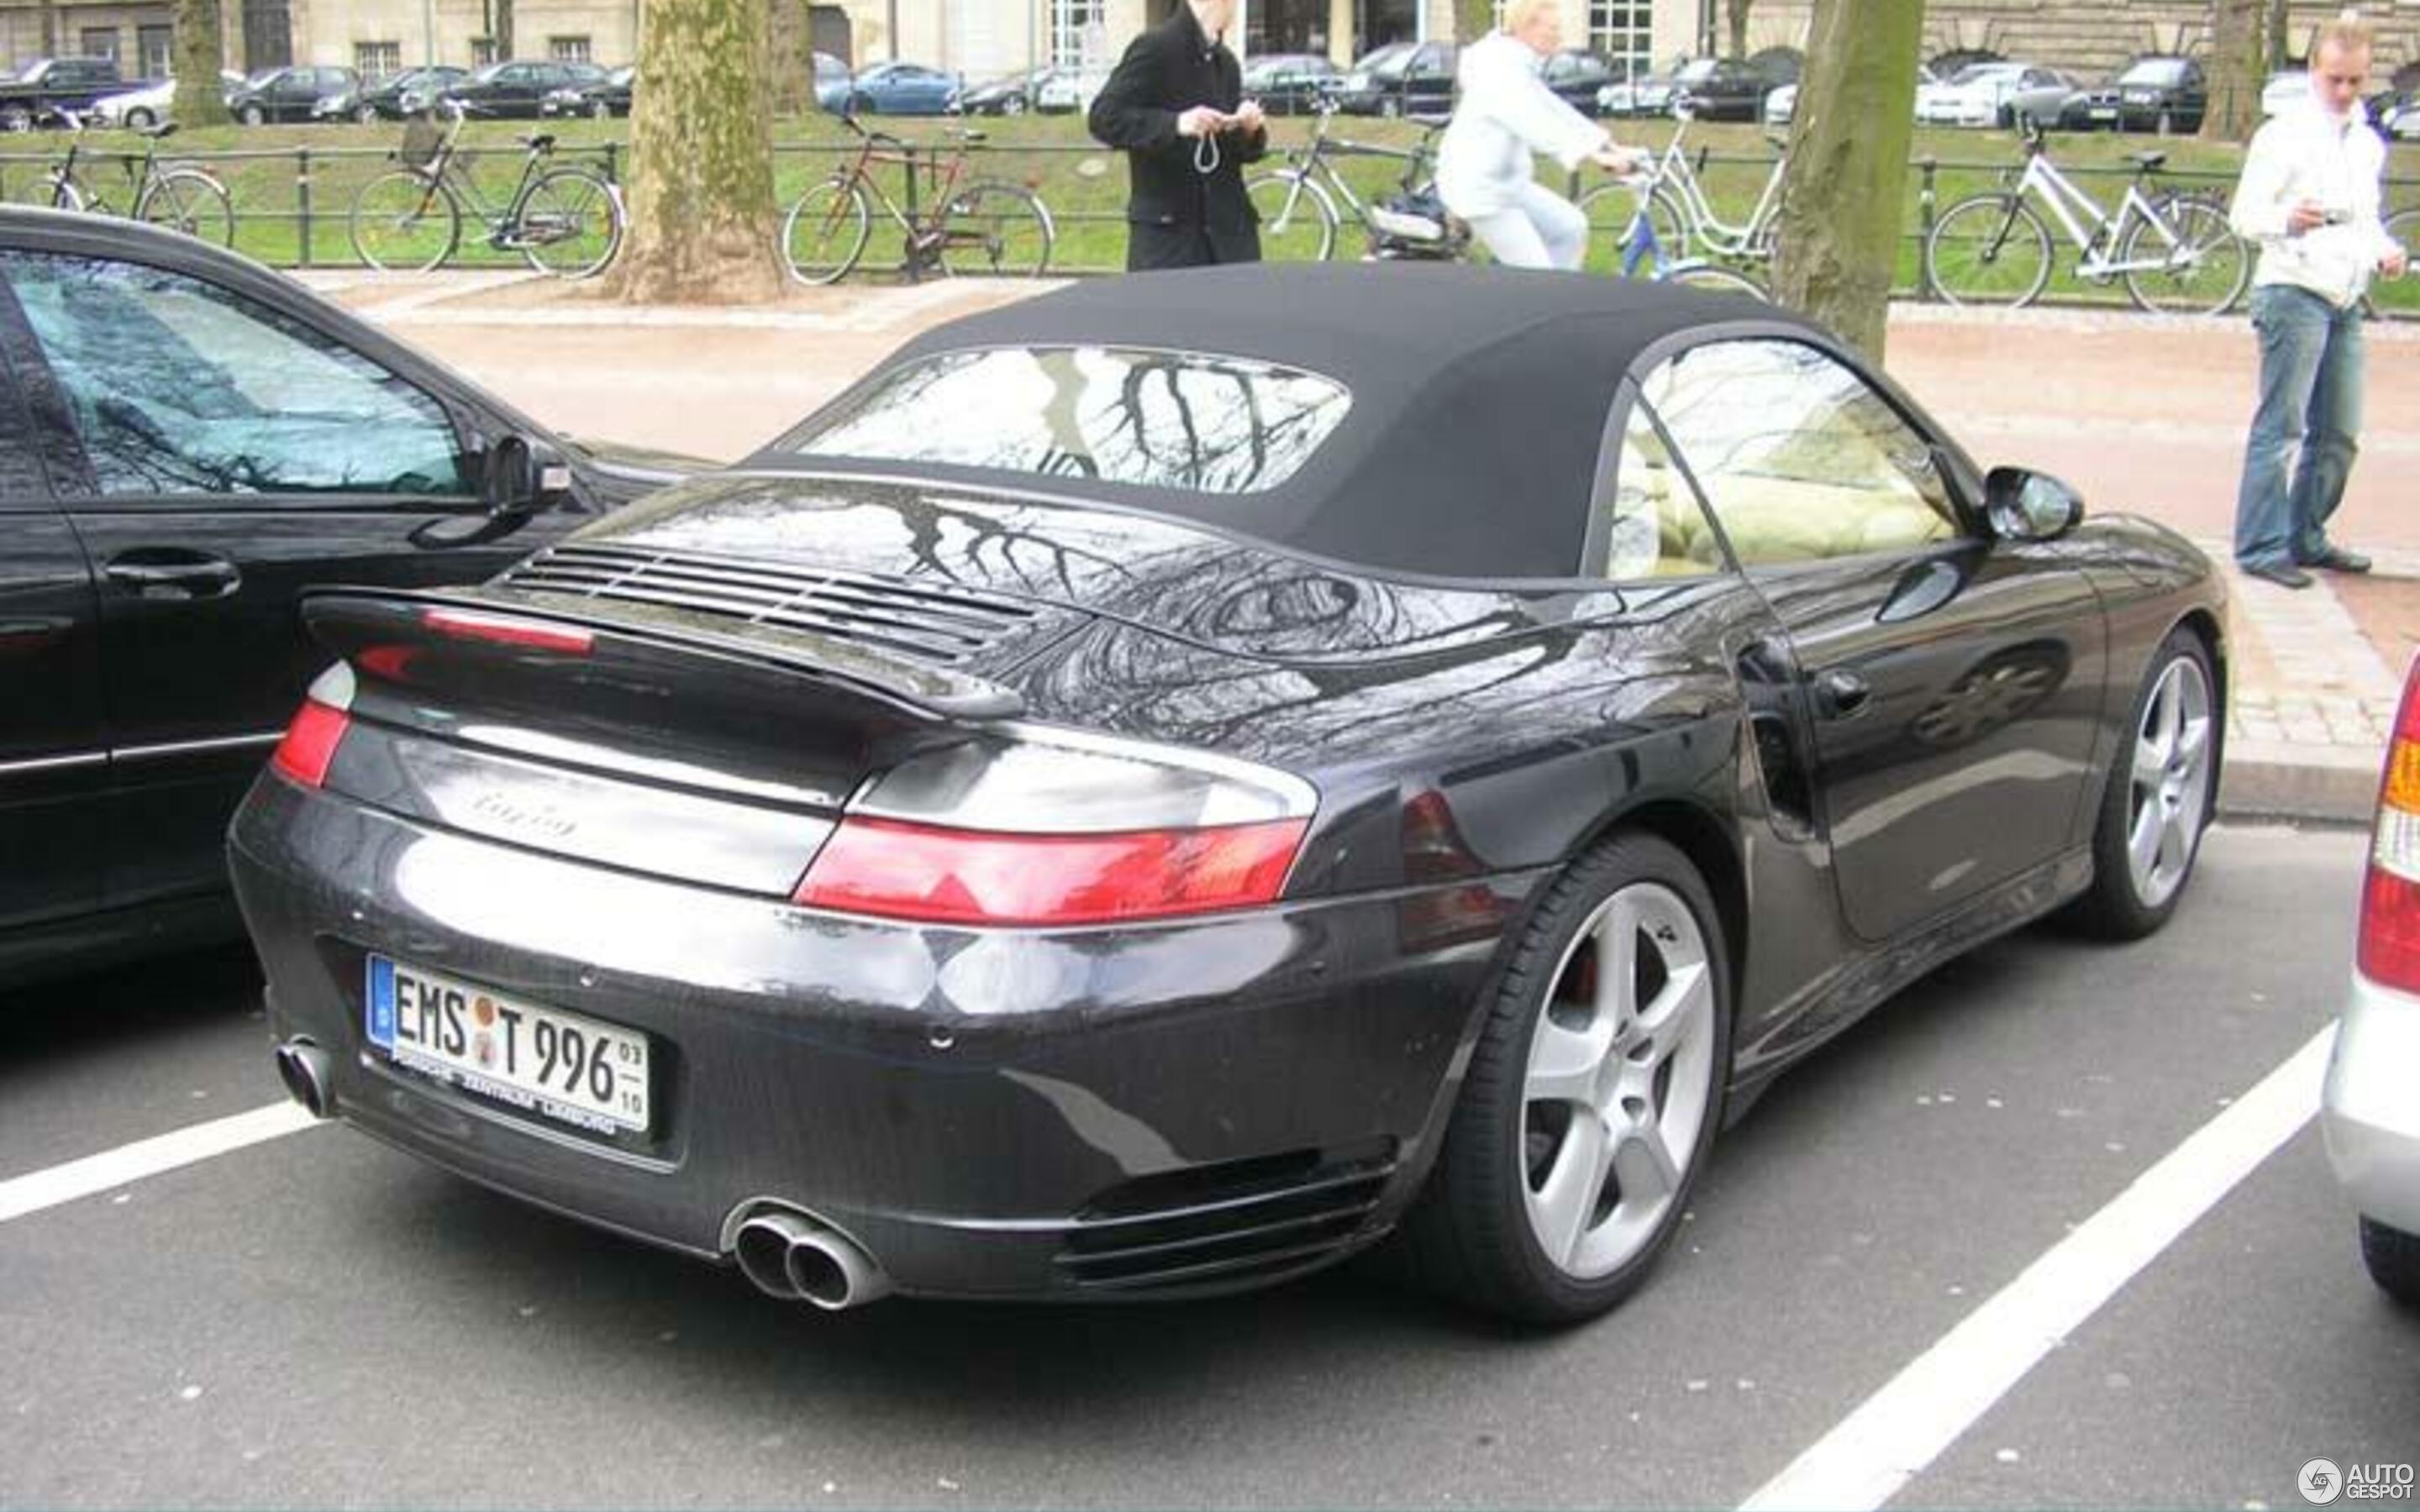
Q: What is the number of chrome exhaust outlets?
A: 4